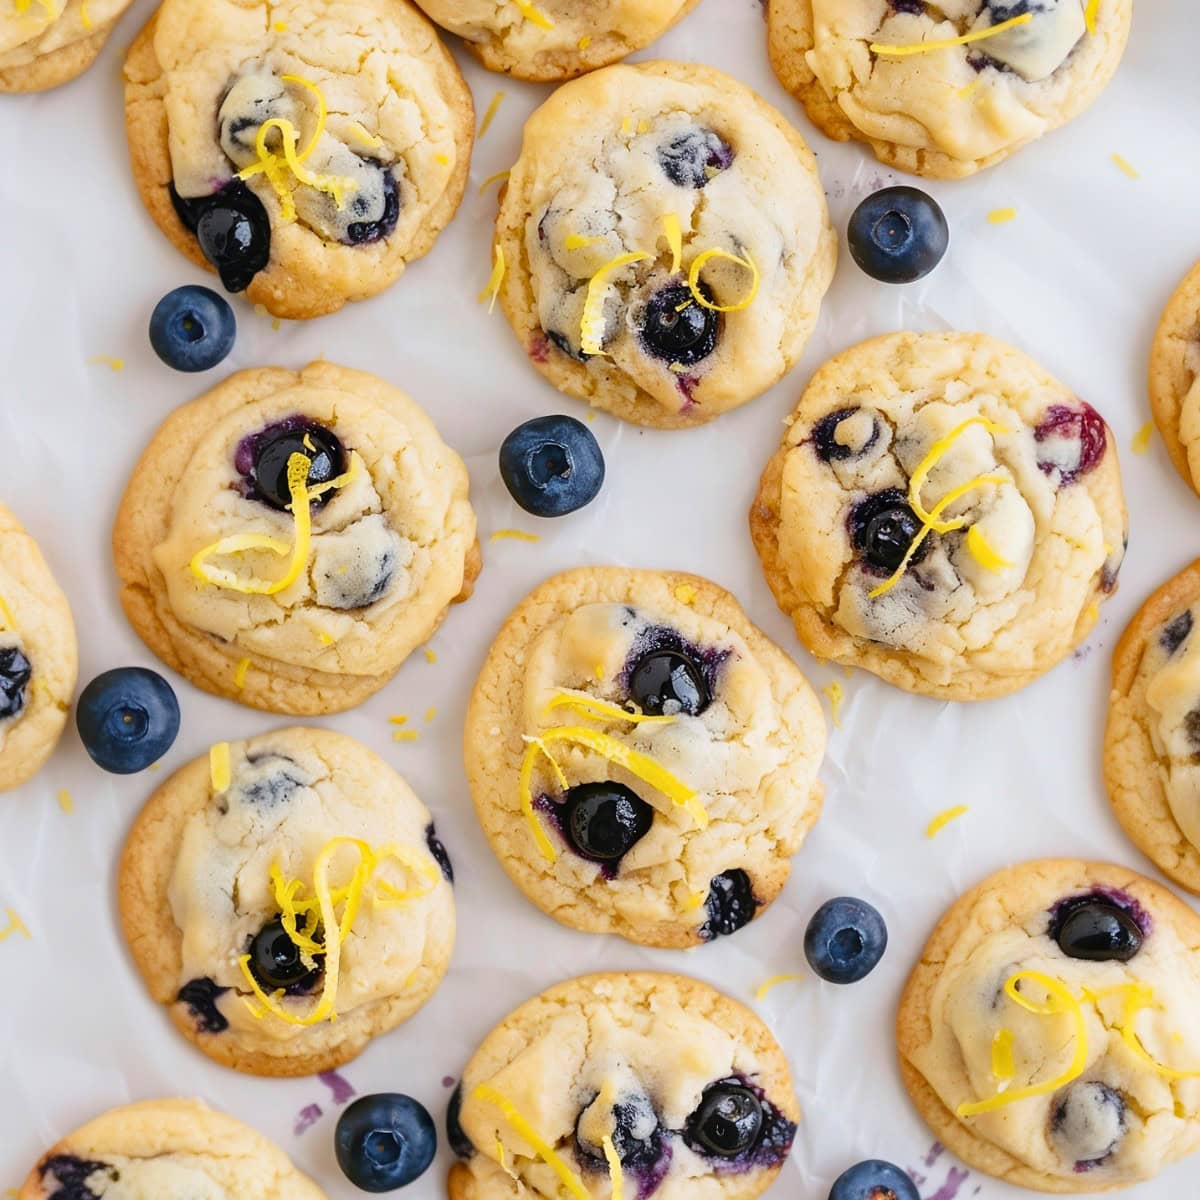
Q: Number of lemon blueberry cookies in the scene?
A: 15